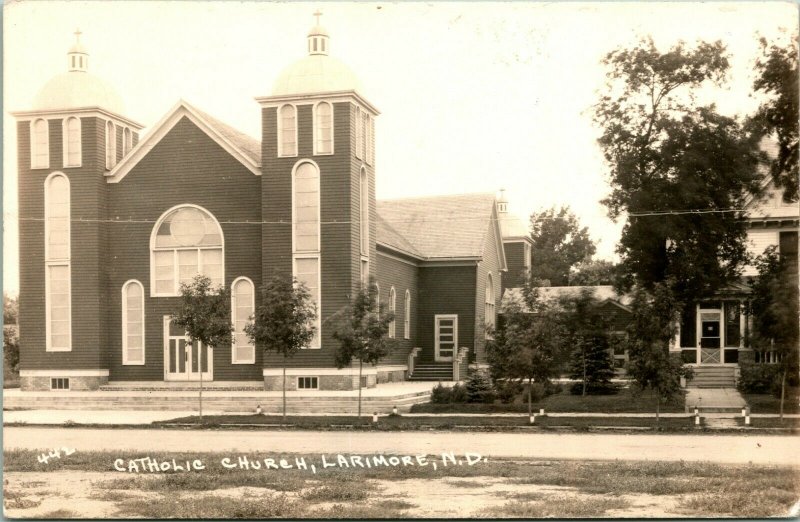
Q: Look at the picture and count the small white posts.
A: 9